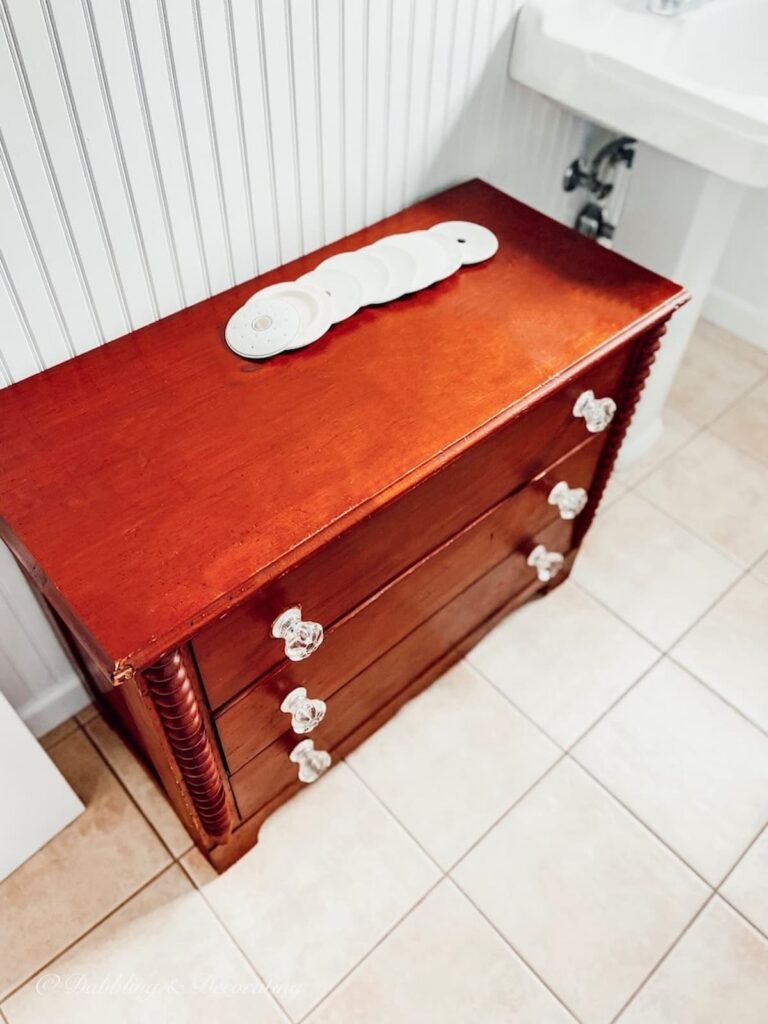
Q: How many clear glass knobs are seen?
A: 6